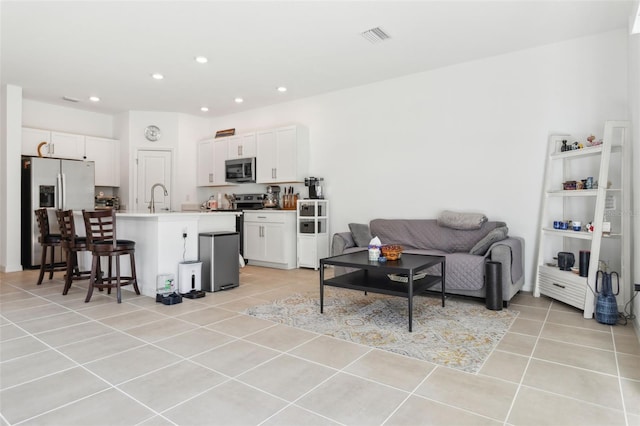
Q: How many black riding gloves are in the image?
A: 0